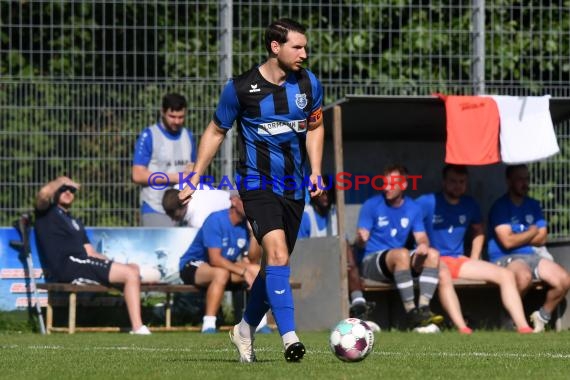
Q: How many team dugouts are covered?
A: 1